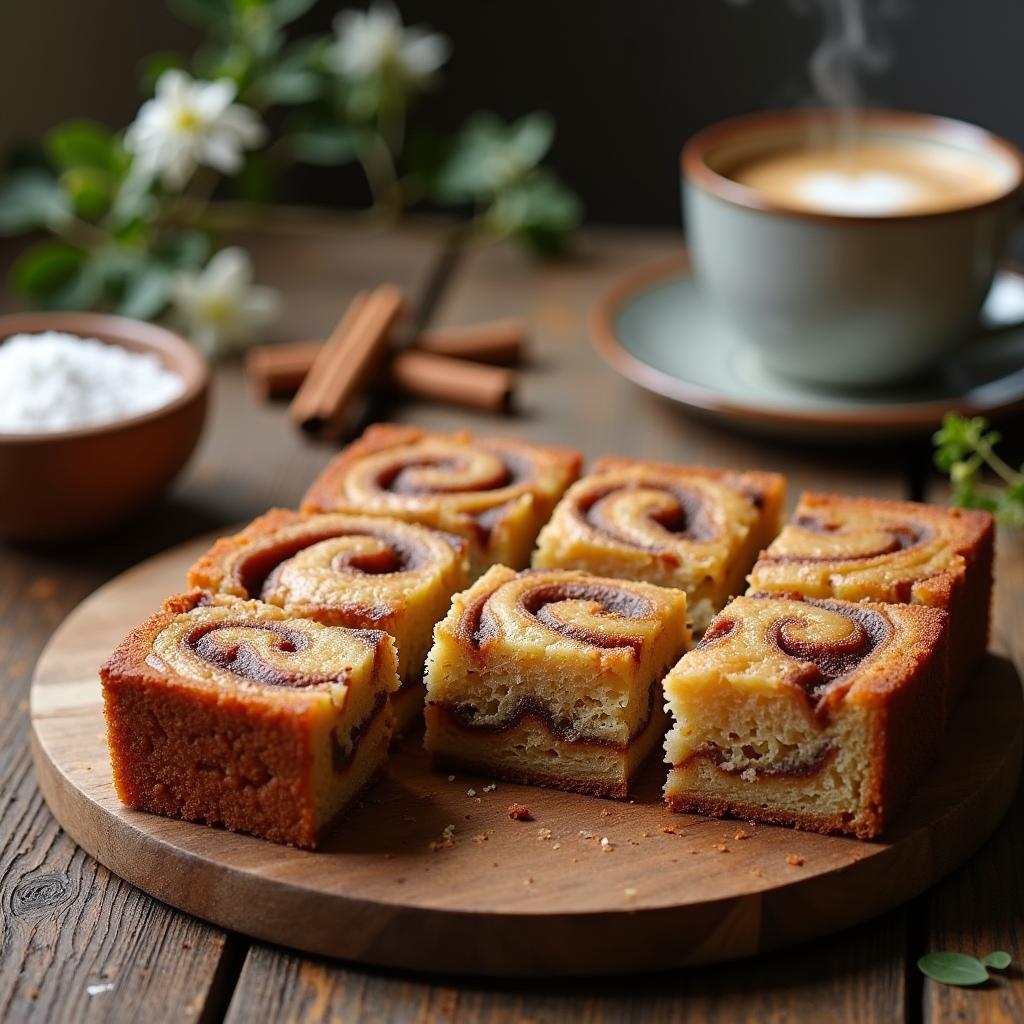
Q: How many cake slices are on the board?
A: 7